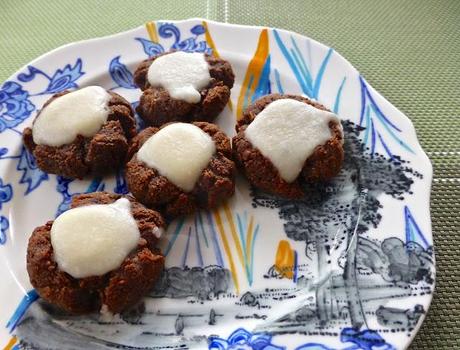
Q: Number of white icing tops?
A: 5